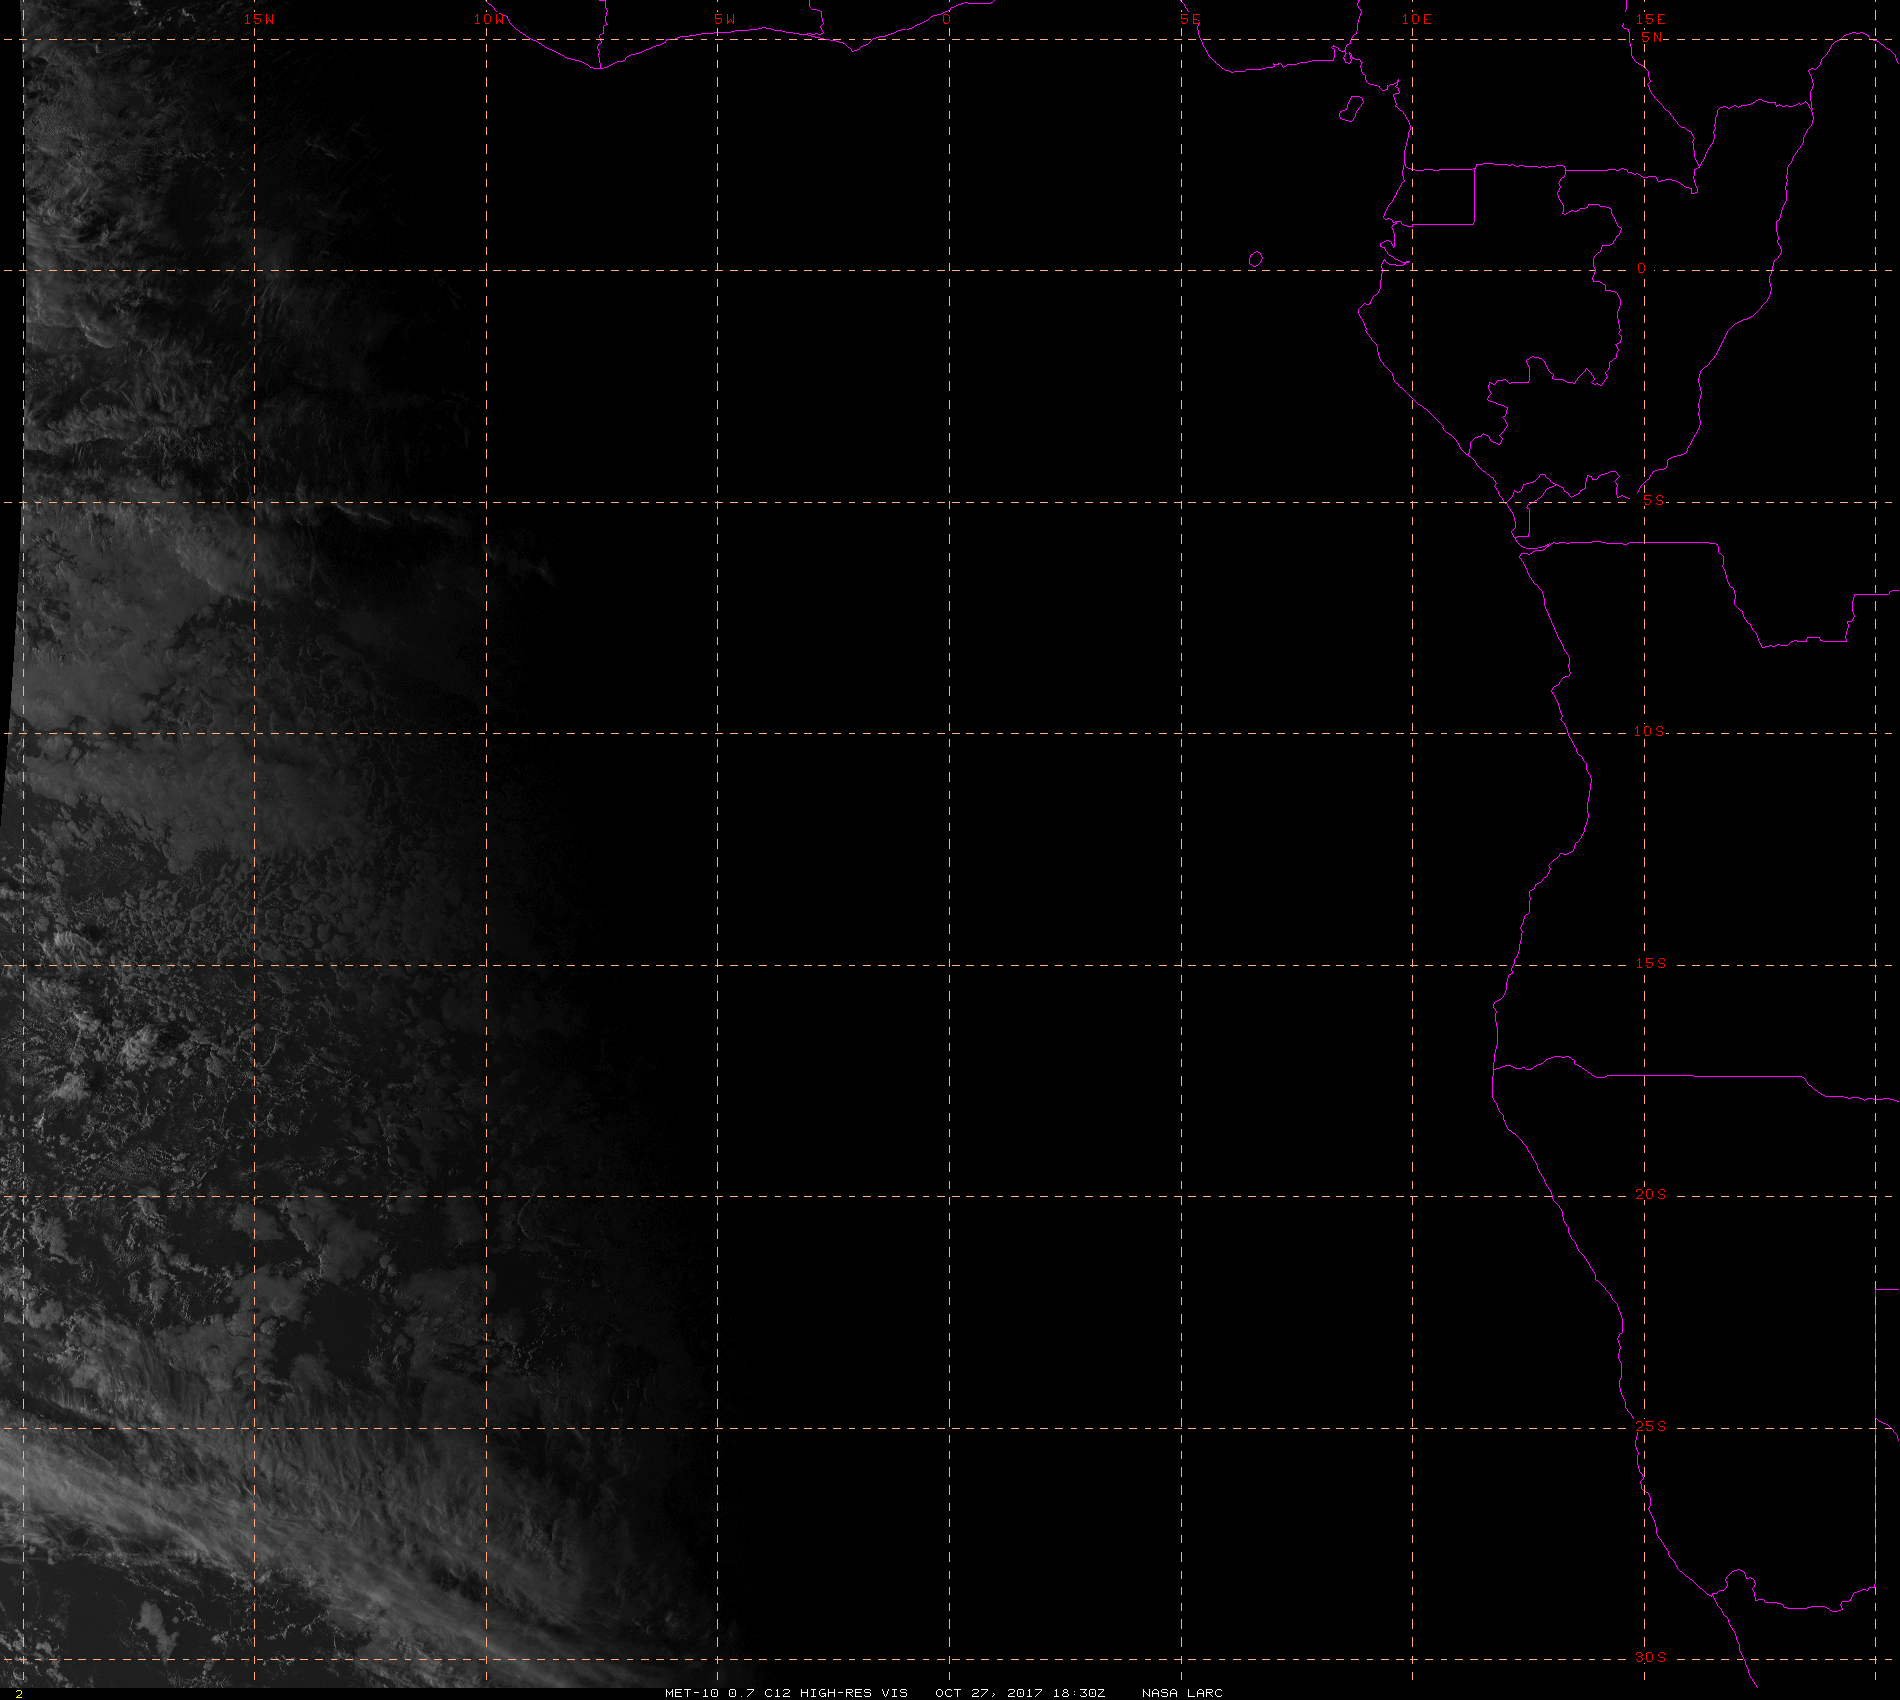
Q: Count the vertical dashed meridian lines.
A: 9